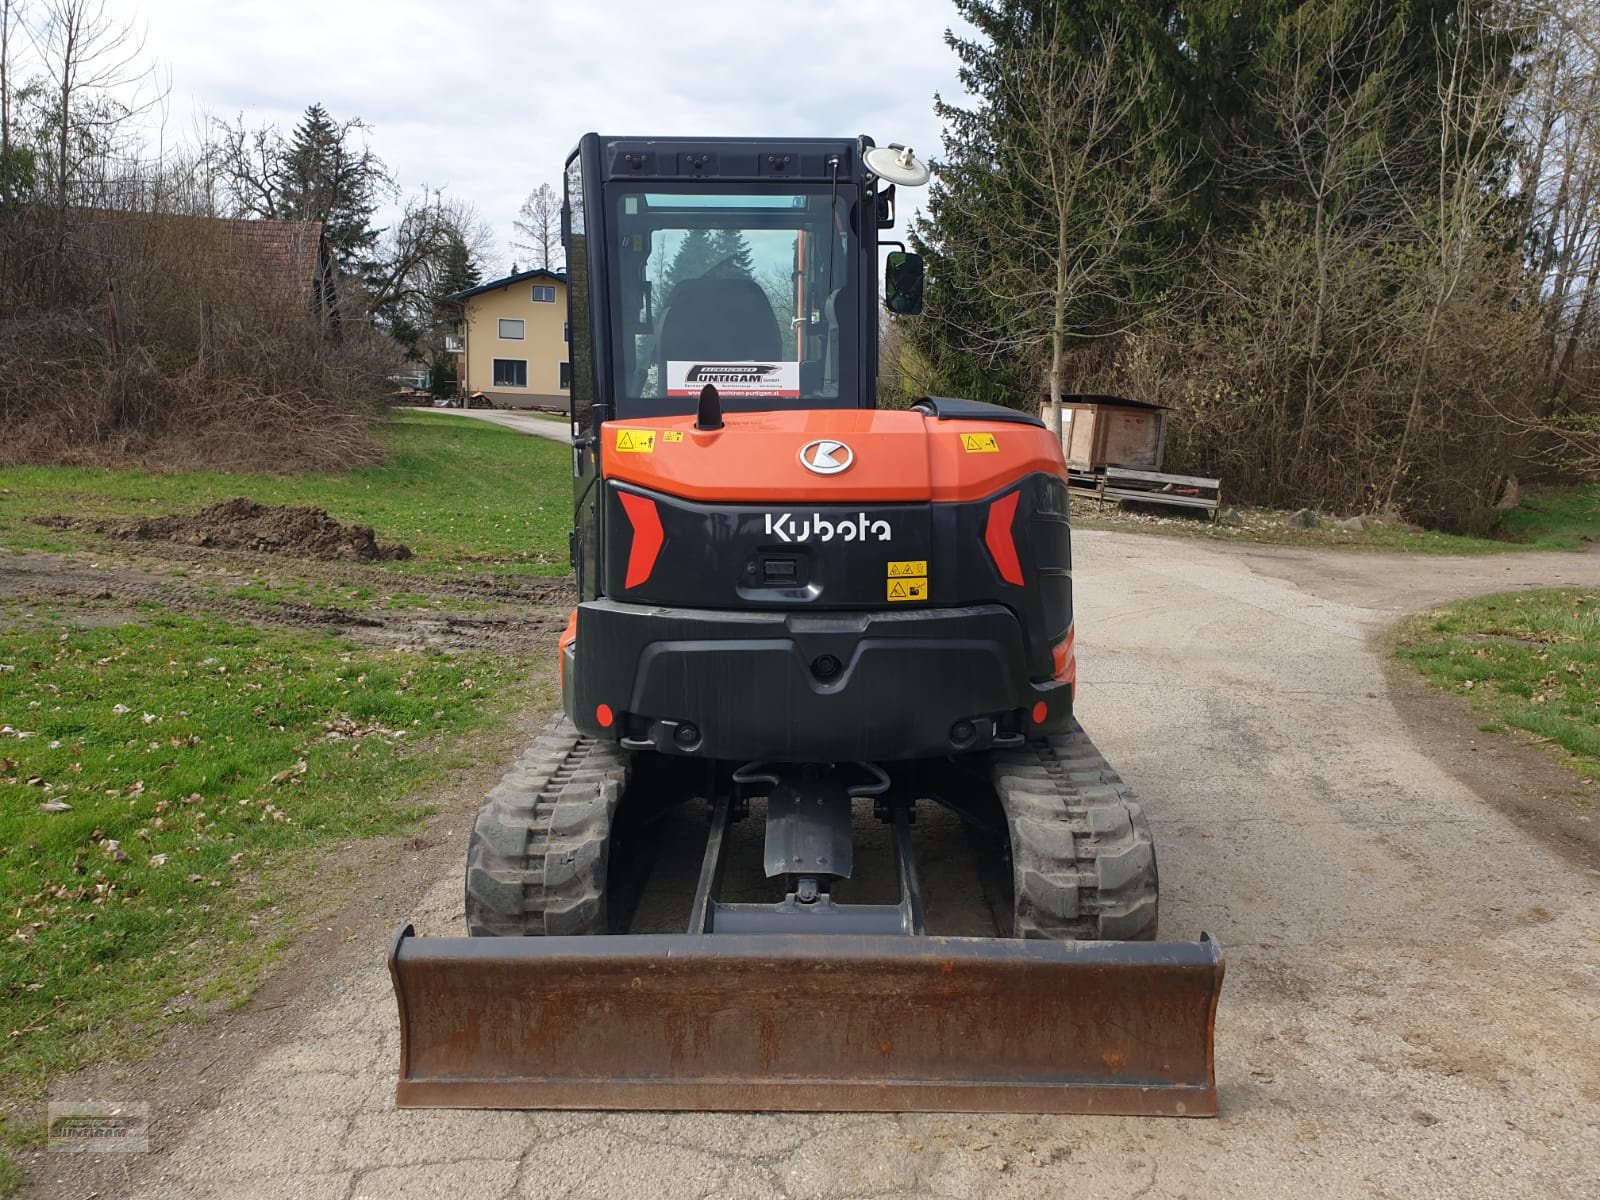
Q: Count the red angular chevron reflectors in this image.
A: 2